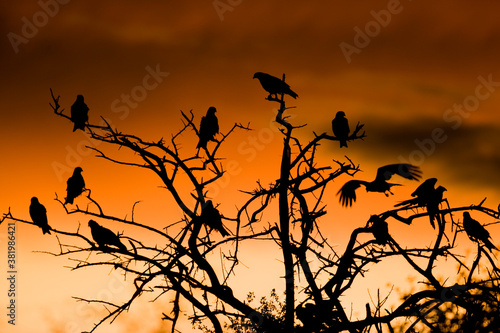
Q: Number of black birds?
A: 12